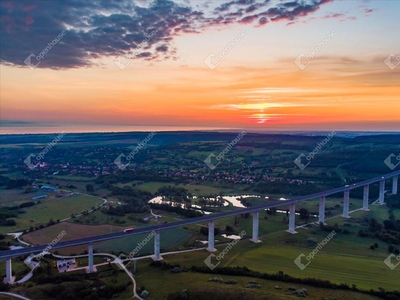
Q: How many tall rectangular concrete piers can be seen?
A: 11